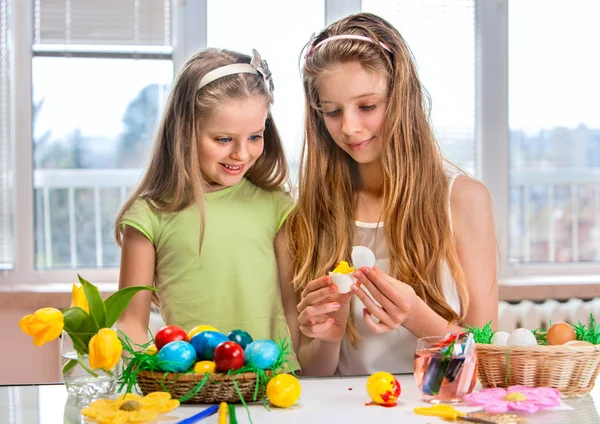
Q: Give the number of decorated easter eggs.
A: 11